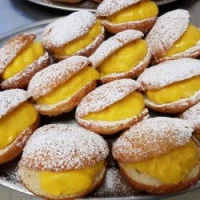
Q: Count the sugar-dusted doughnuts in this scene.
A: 12